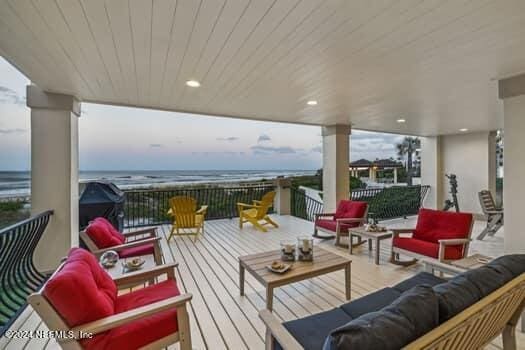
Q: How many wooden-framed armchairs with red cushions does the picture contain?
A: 4